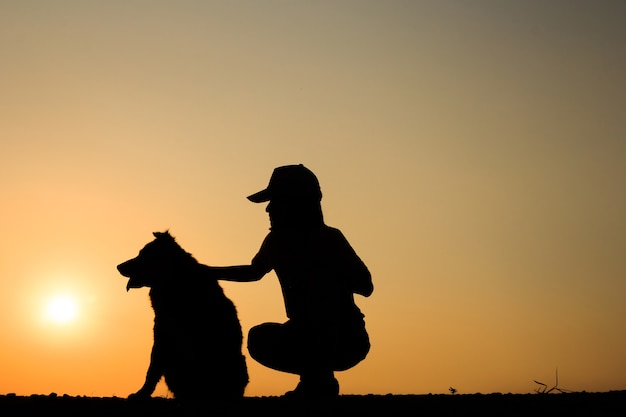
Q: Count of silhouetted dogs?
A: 1